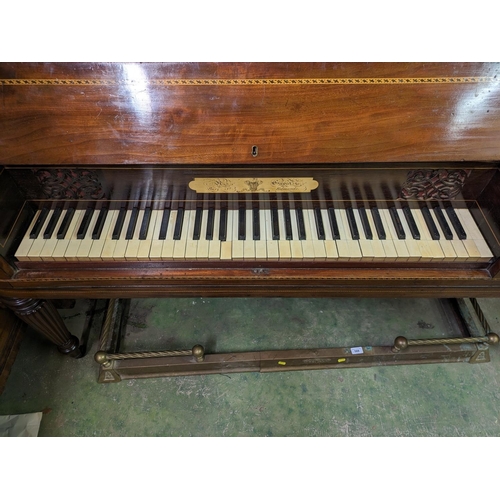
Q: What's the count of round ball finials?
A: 4